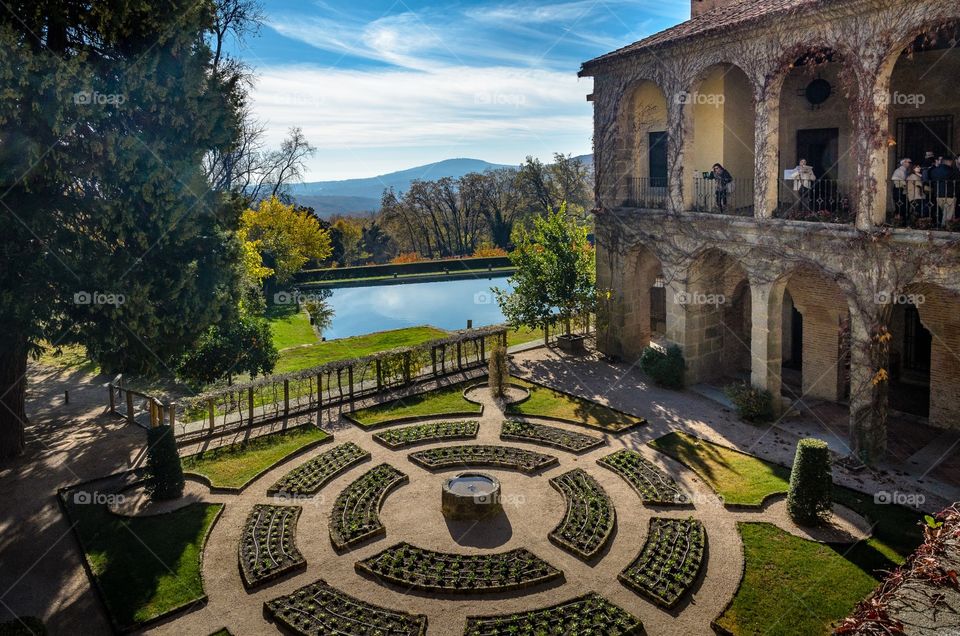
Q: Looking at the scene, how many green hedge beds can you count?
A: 12